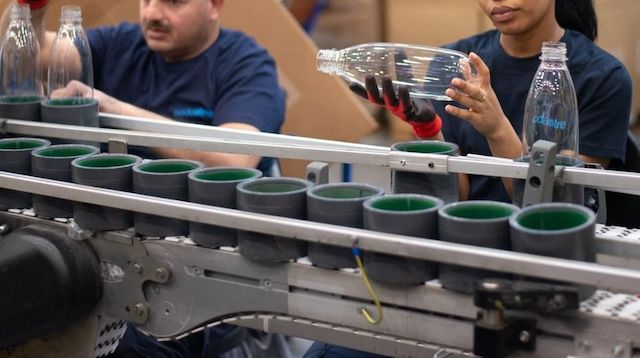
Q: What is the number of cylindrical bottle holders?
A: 14